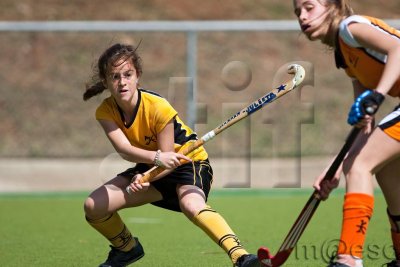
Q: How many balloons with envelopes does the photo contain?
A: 0